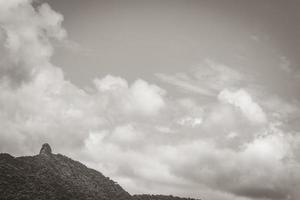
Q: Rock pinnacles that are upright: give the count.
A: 1